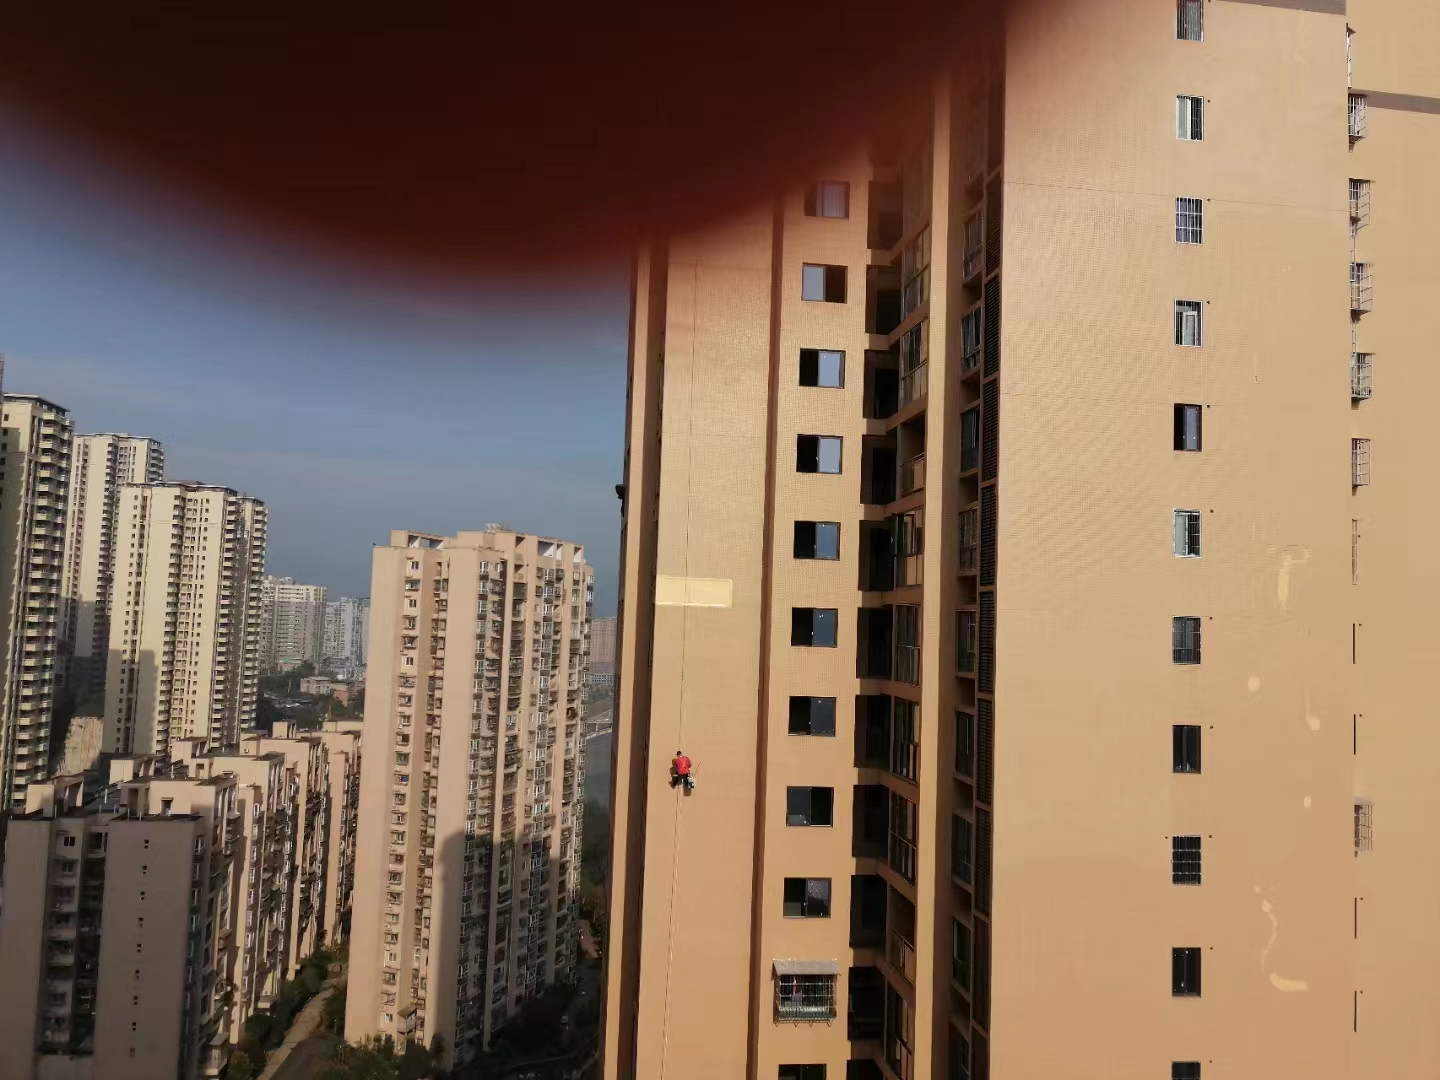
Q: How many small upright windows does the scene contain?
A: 11